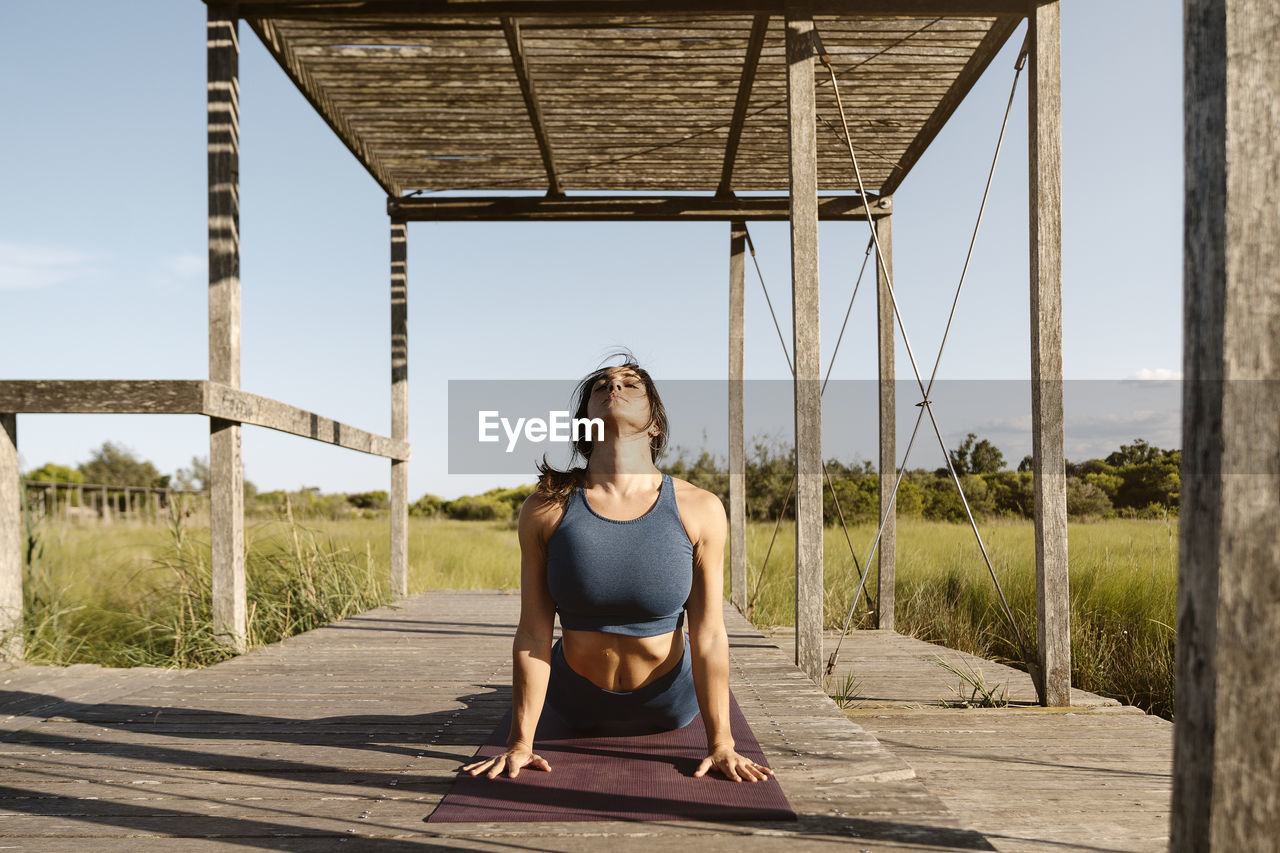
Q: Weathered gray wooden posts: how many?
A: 8